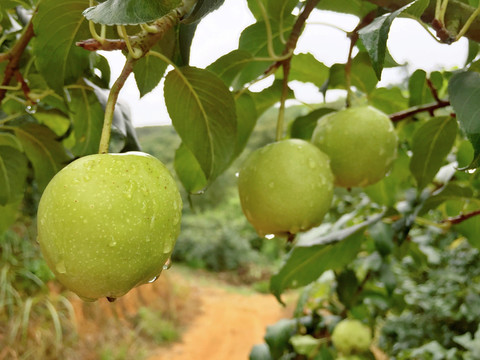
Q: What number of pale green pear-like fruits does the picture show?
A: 4